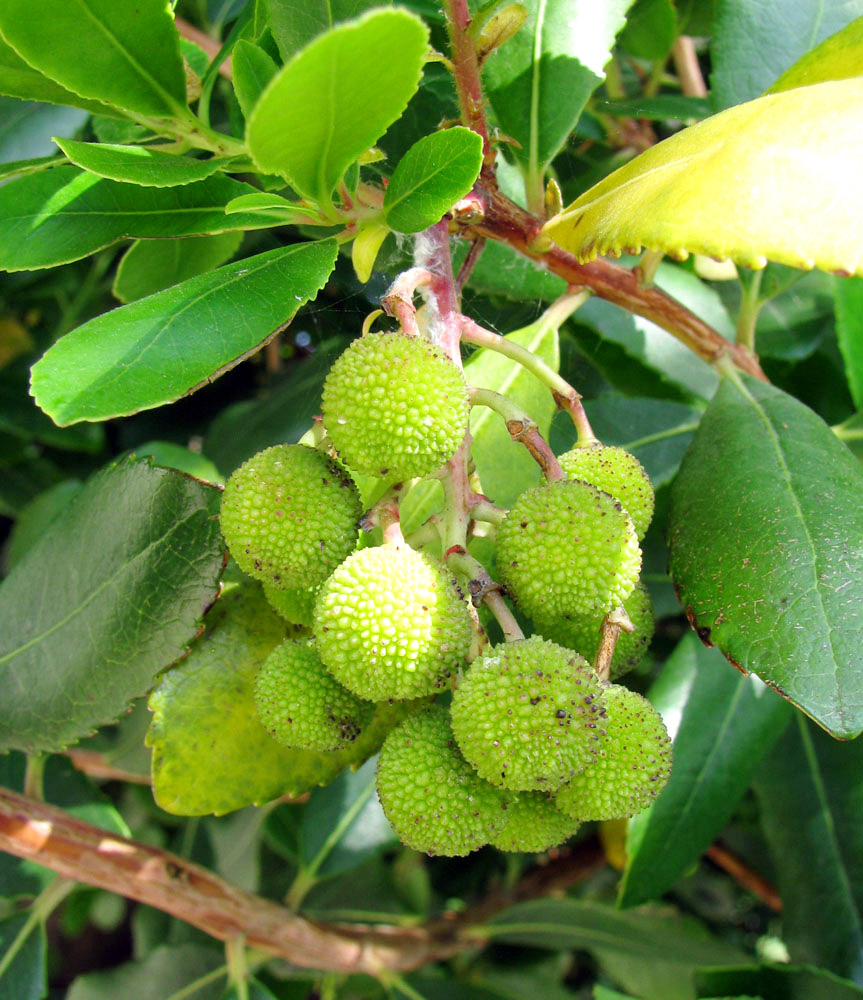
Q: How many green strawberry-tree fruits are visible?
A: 12